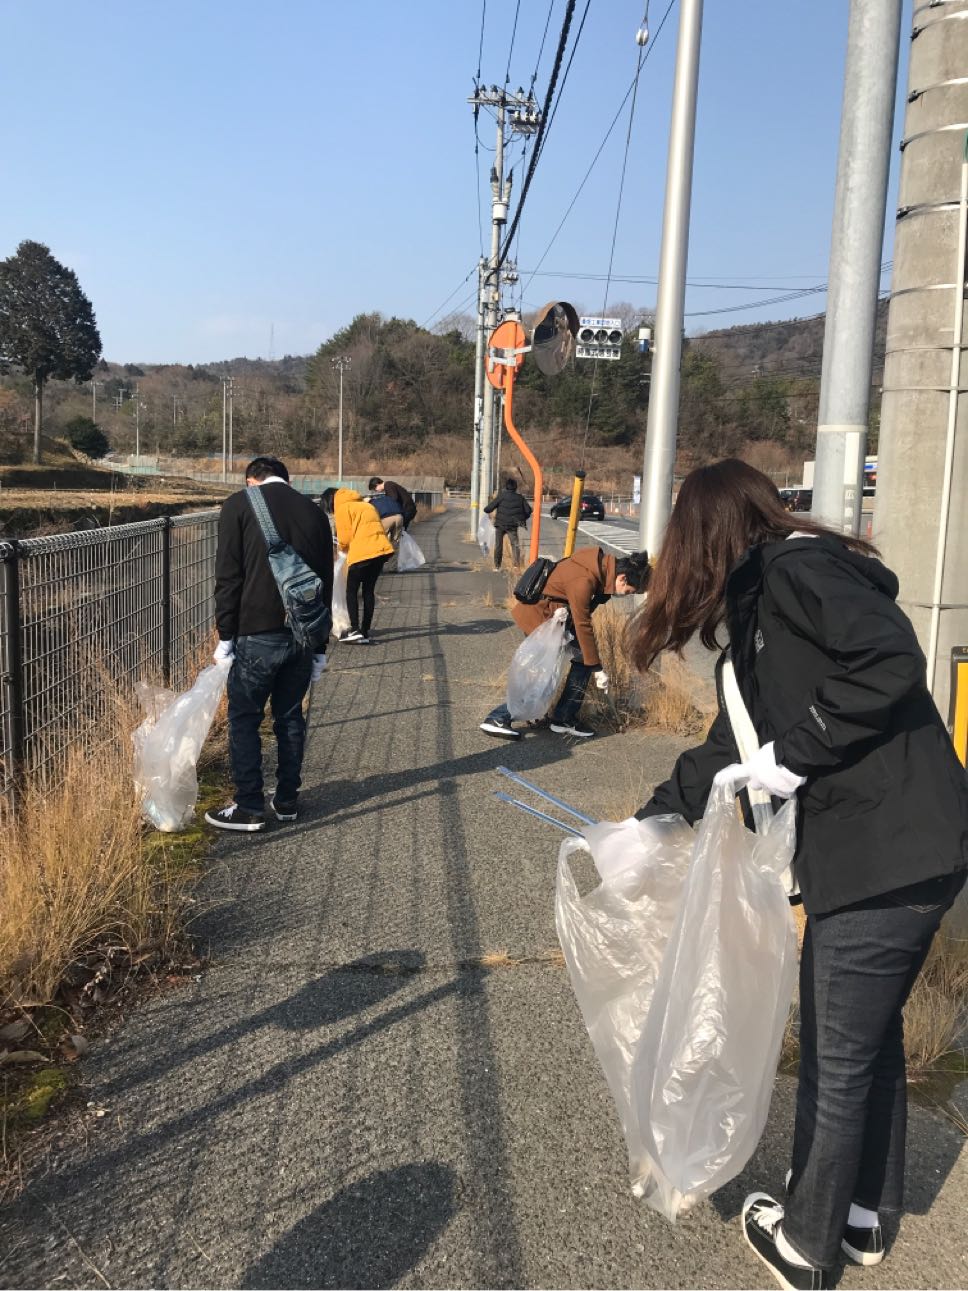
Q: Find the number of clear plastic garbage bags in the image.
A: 6